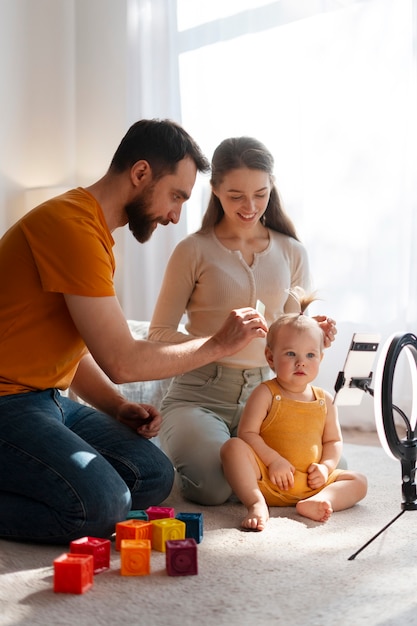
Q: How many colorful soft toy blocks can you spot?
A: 9